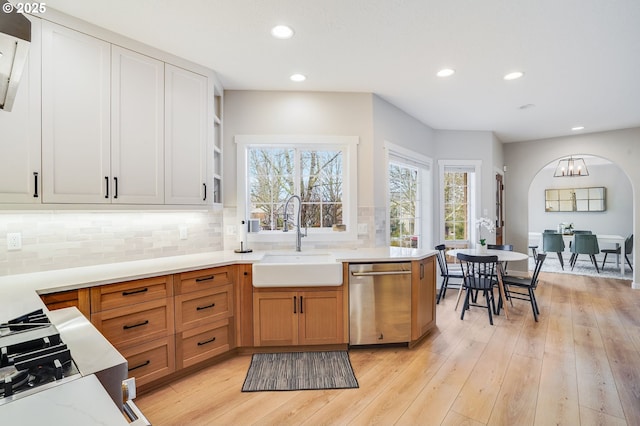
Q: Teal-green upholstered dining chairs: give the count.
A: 5